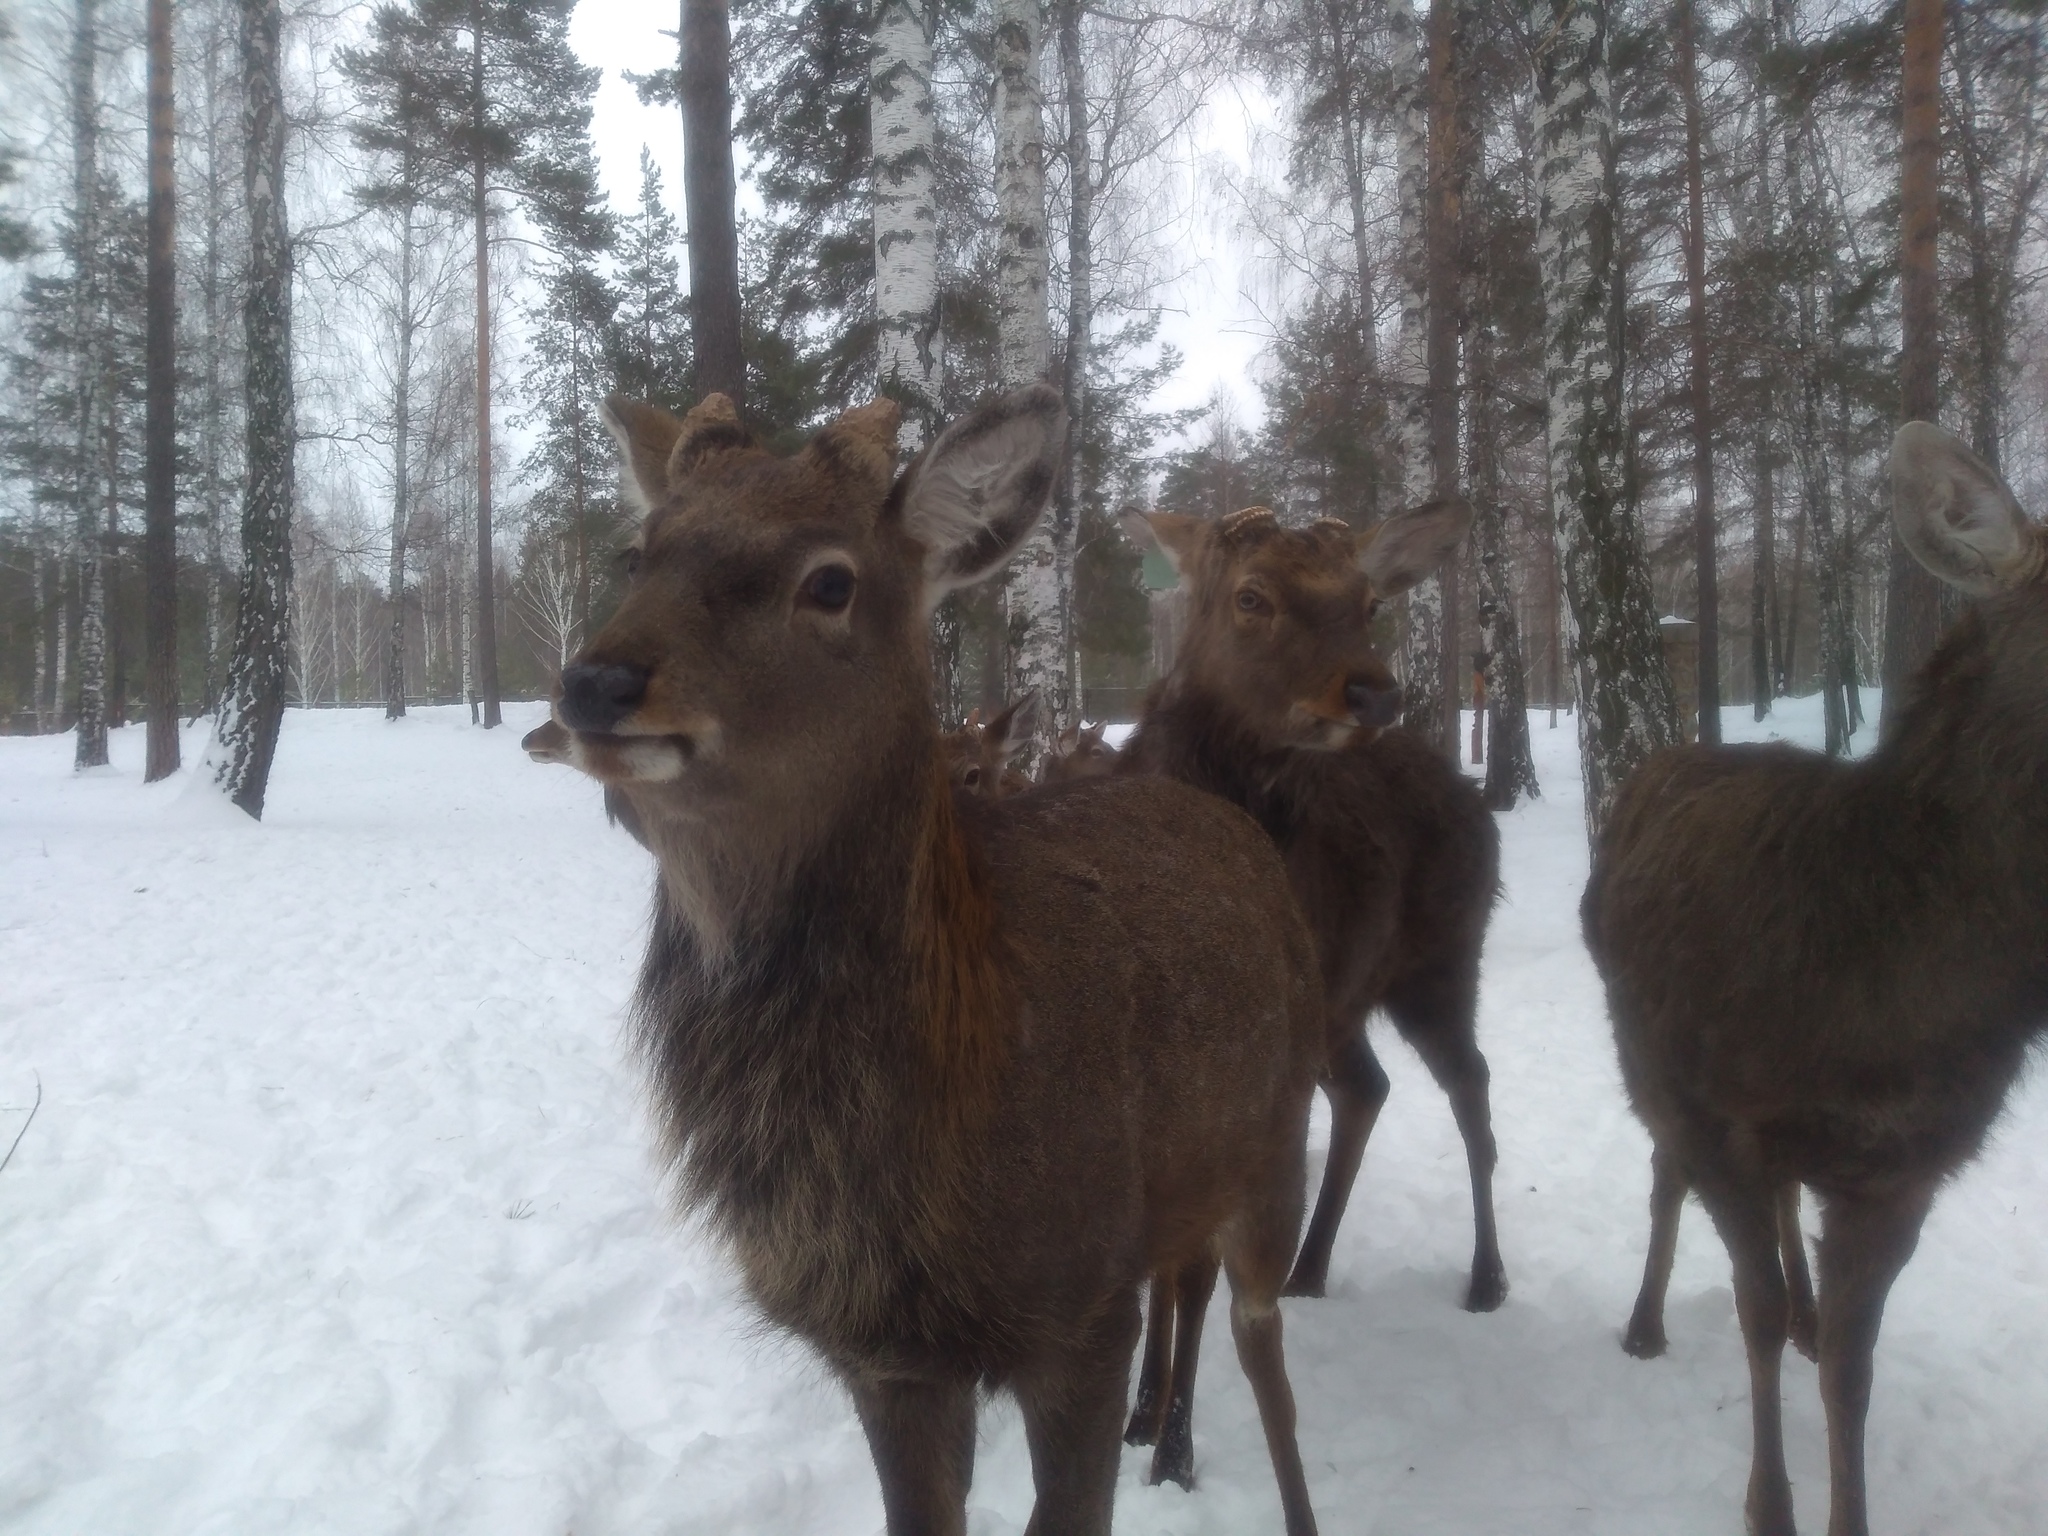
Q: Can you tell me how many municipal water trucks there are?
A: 0